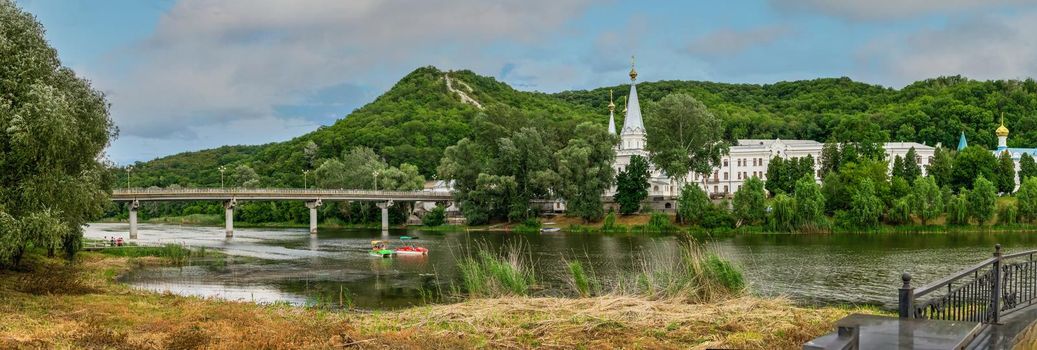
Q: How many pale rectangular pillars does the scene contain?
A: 4